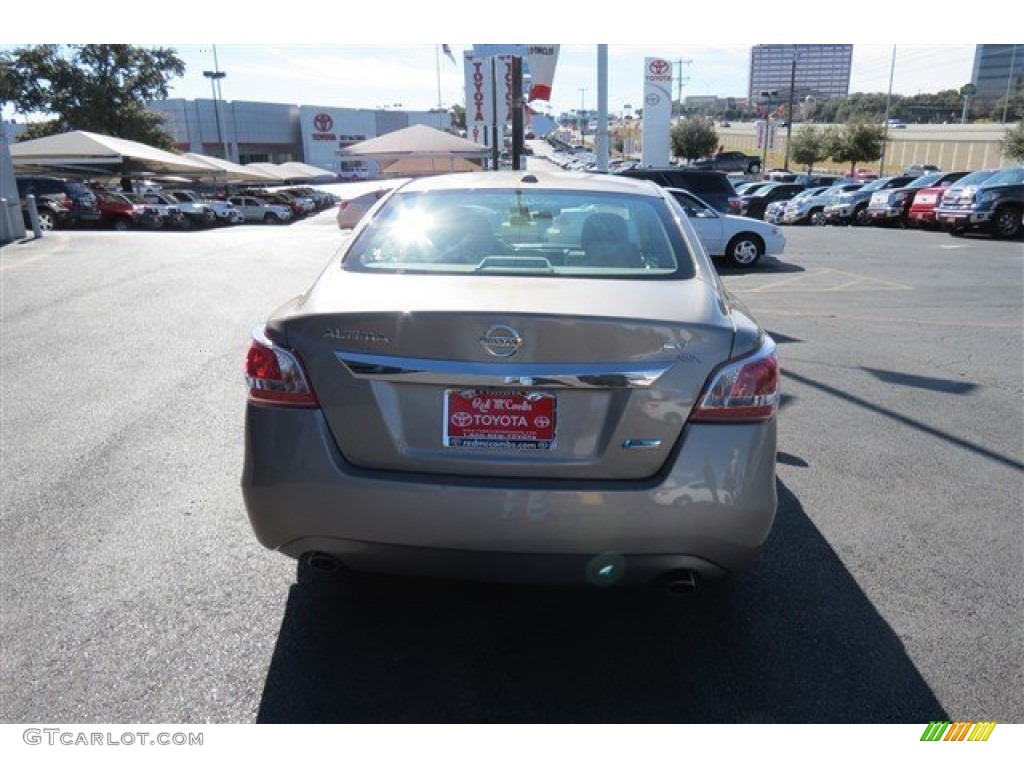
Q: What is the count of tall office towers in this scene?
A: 2